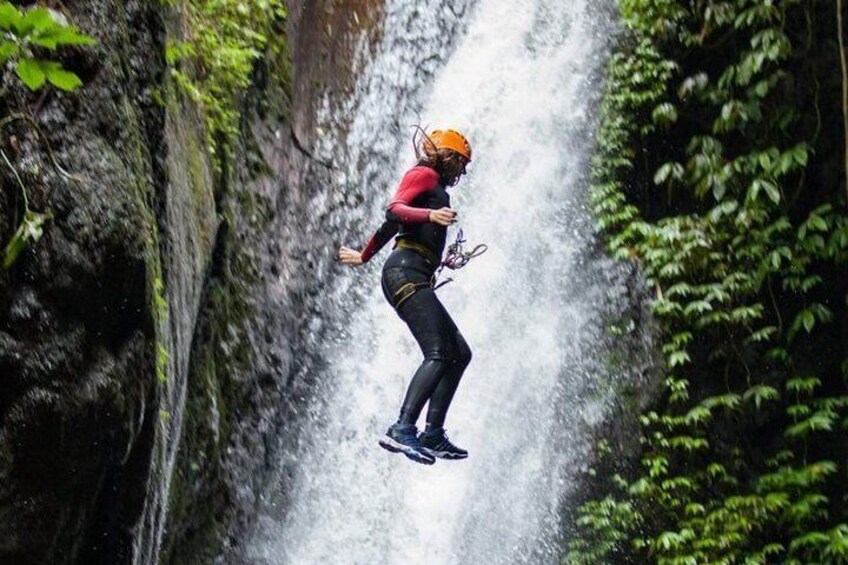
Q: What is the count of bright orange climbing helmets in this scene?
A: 1